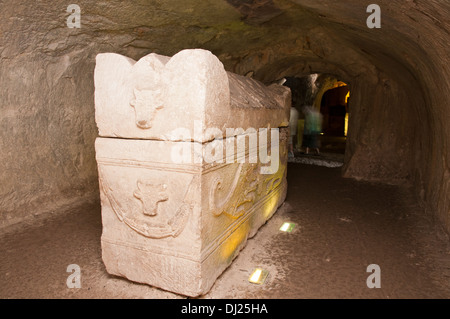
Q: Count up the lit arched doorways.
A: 1